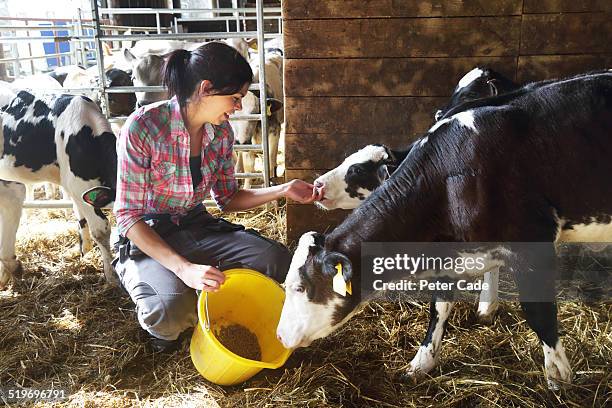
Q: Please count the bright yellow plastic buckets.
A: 1